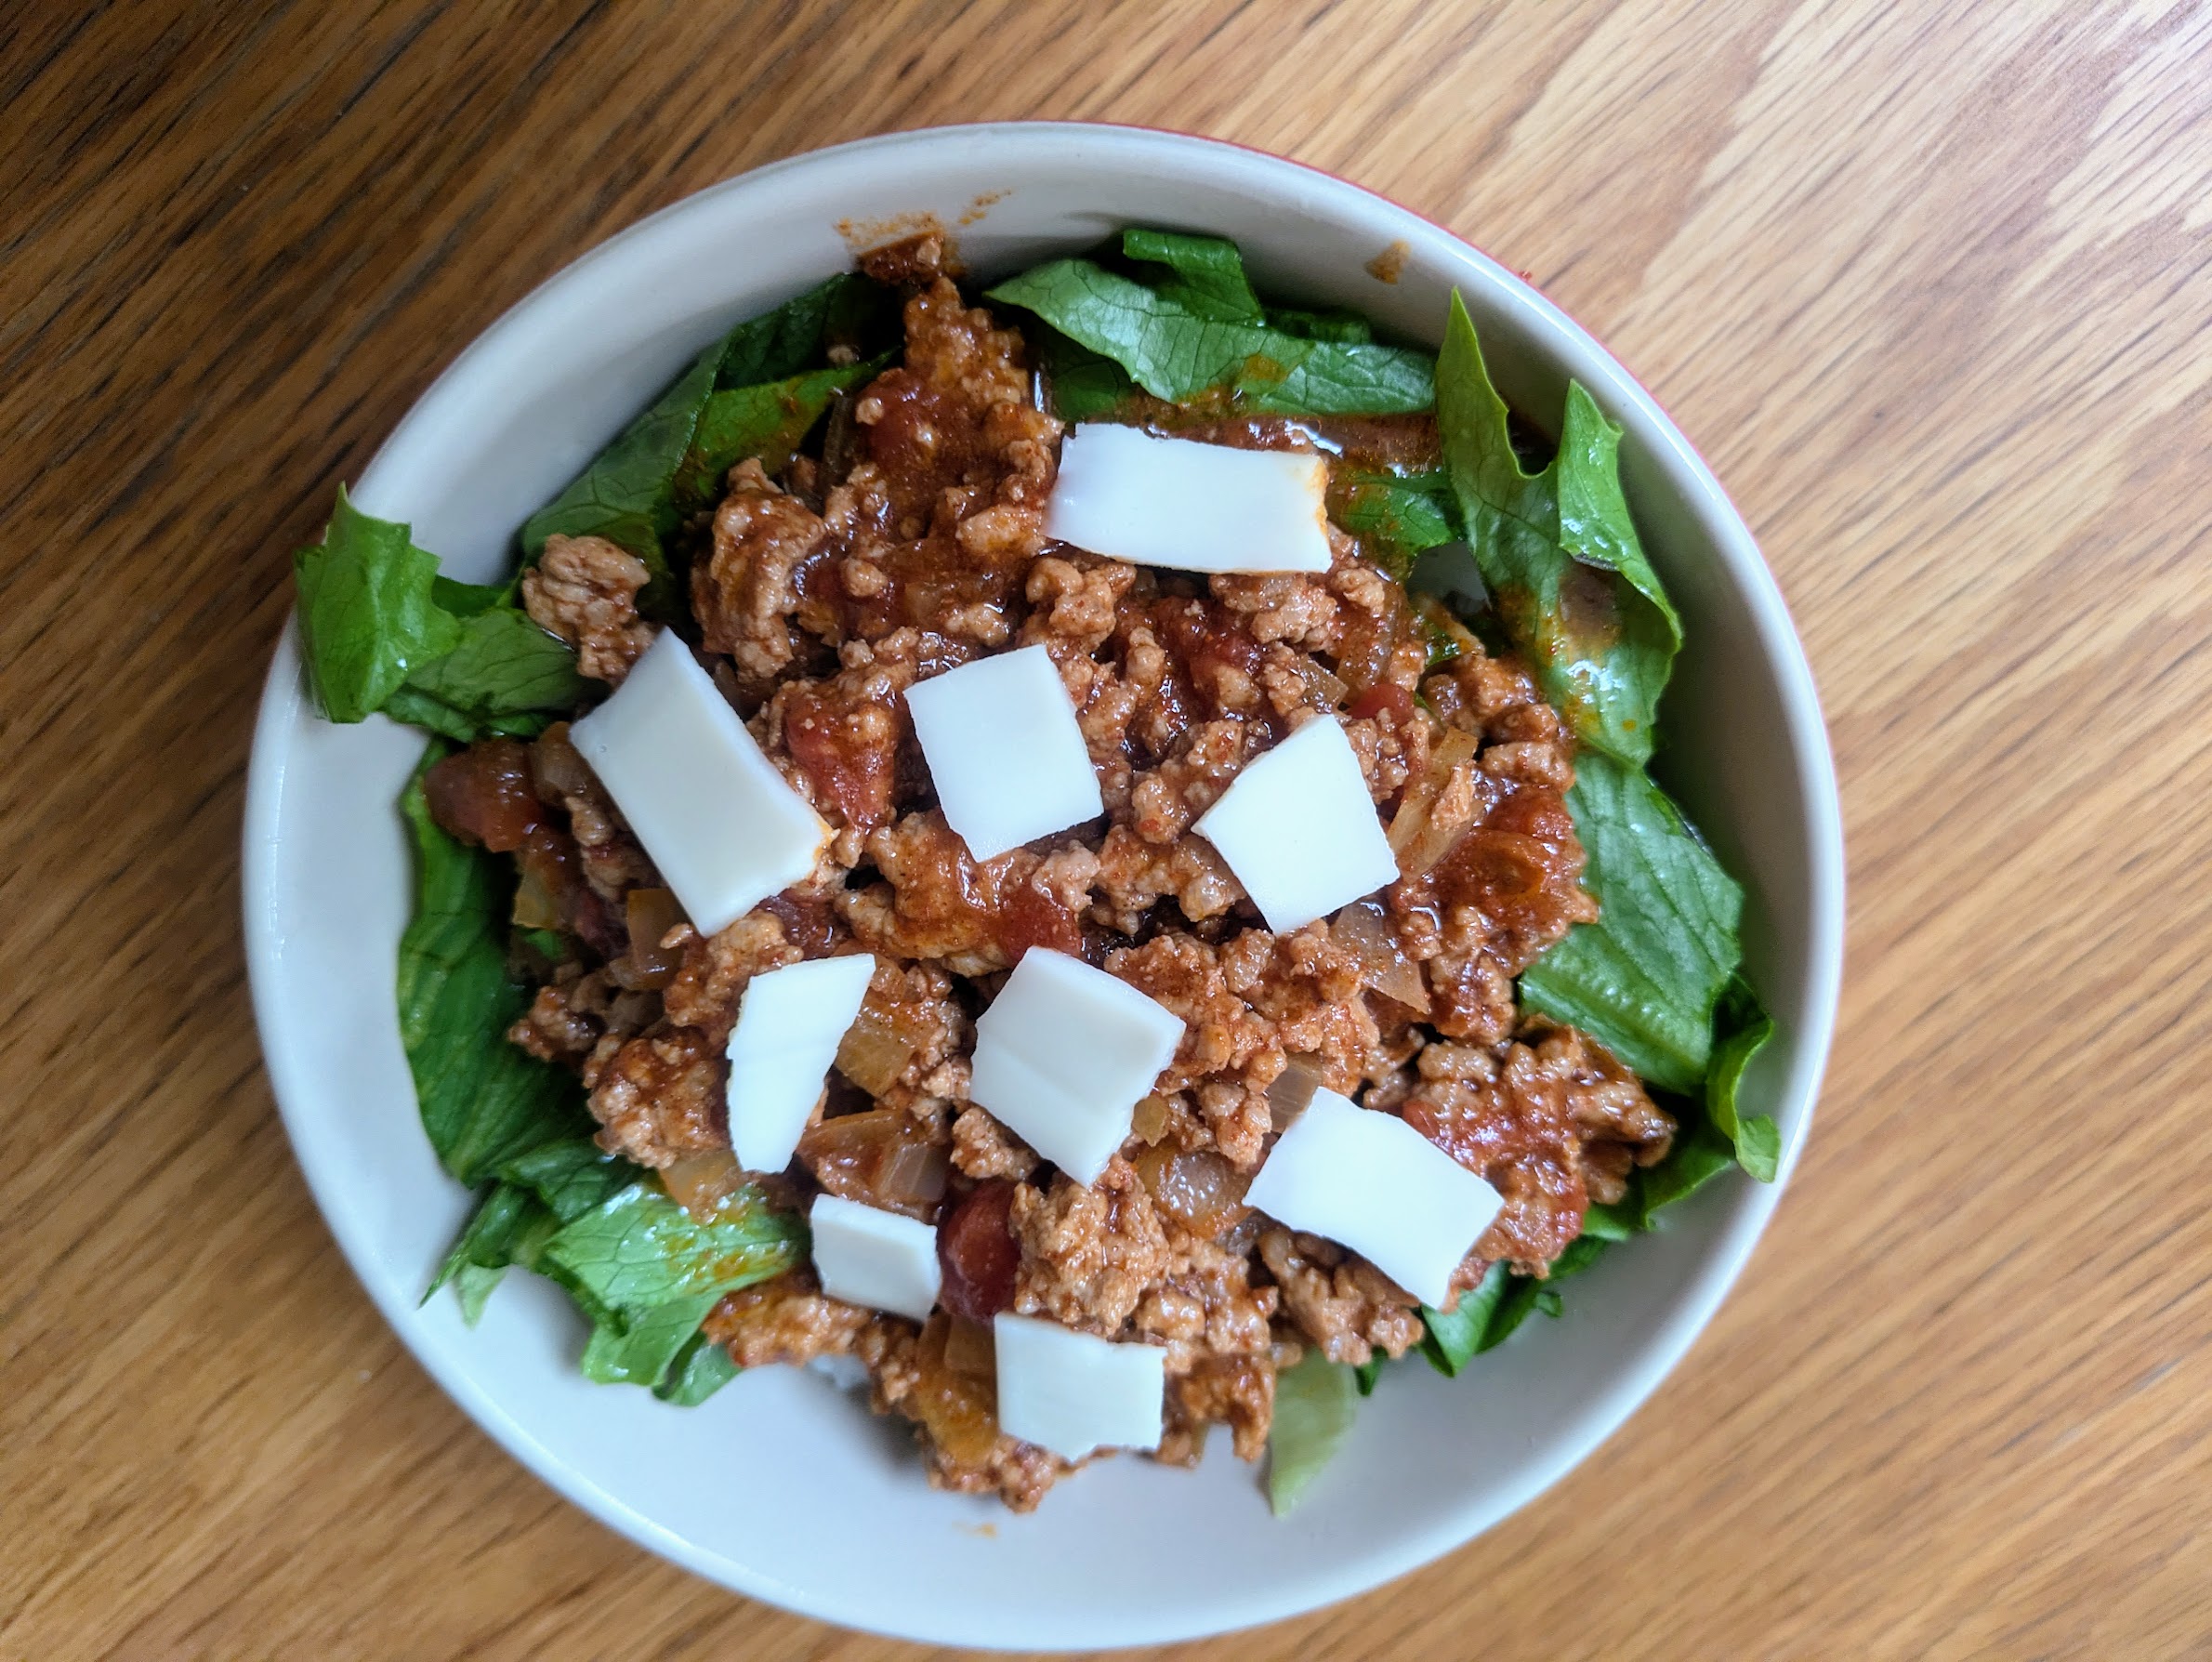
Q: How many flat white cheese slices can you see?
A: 9